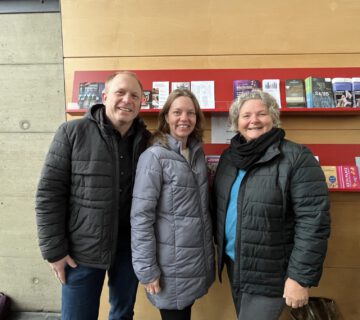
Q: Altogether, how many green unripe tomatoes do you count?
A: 0